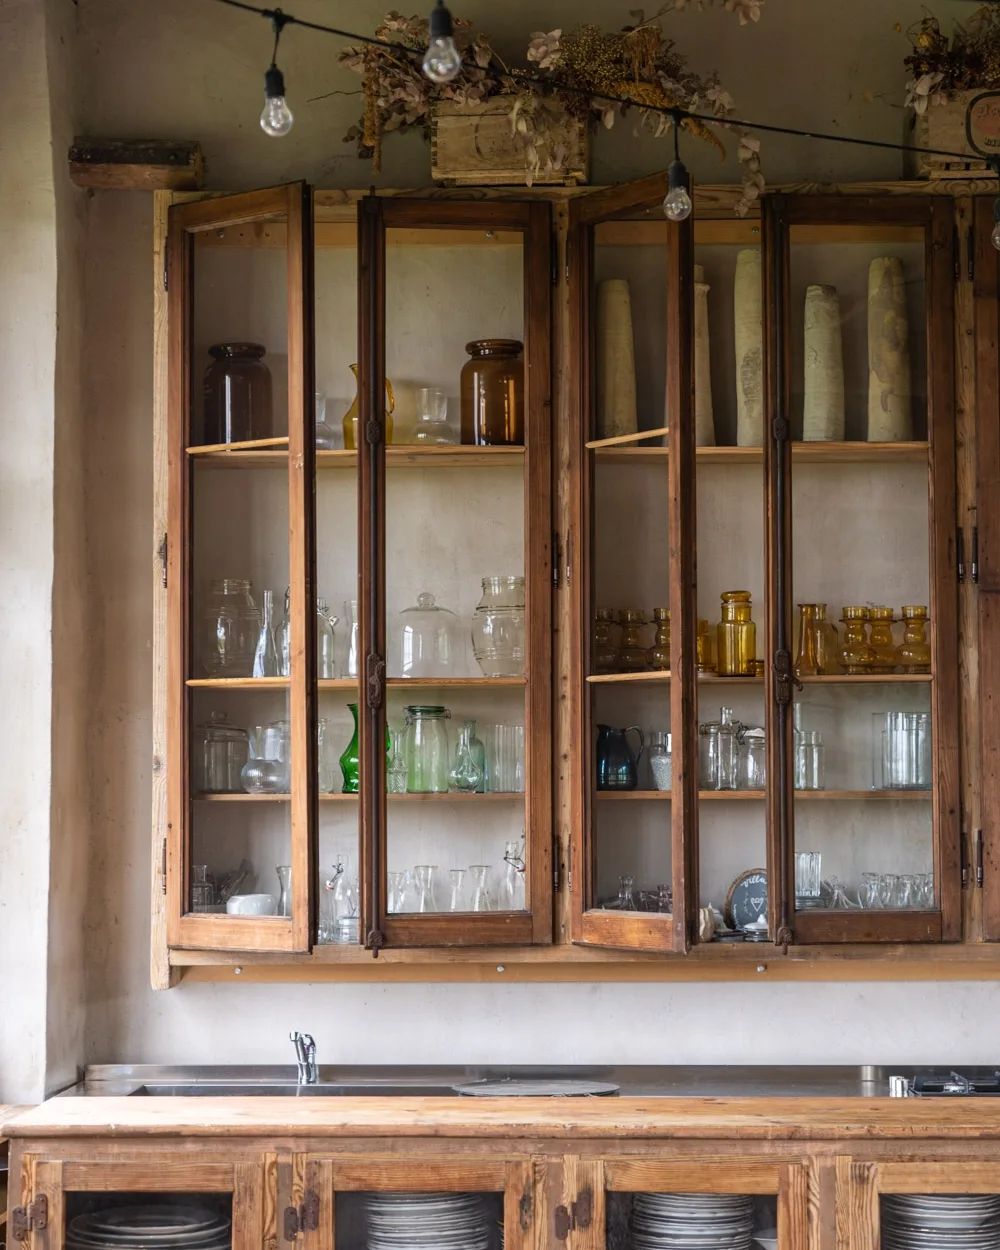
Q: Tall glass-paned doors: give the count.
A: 4